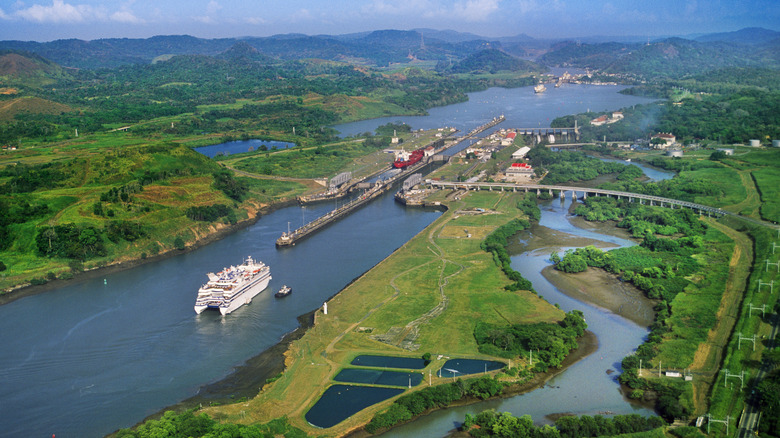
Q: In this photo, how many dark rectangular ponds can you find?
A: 4